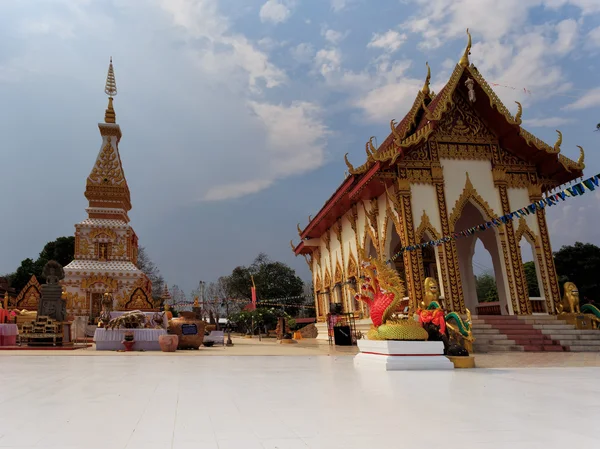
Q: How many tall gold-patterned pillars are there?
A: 4